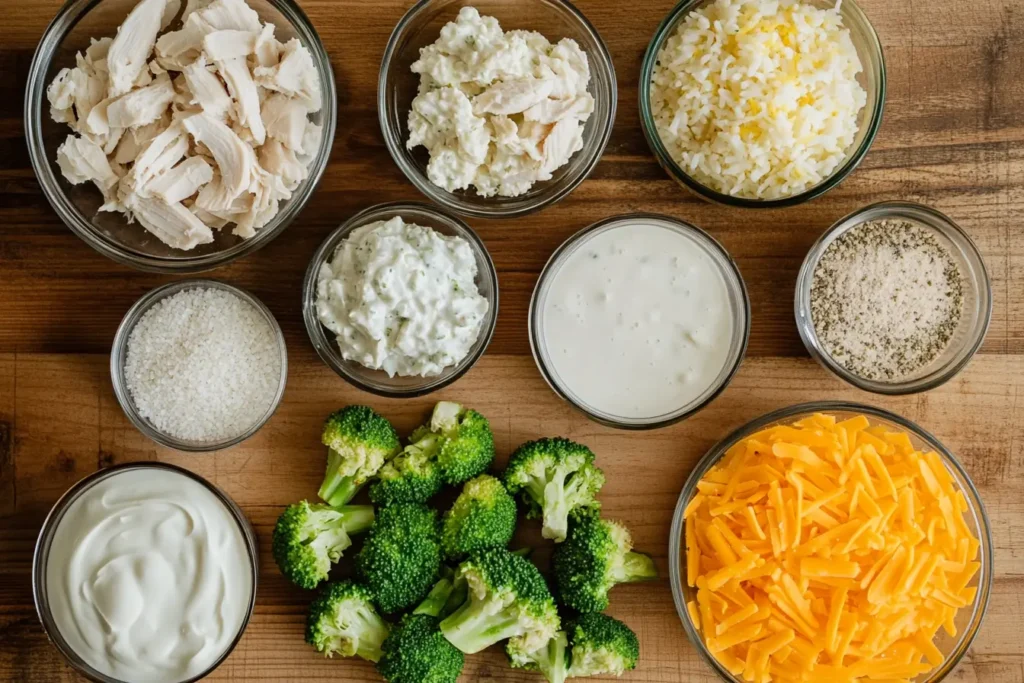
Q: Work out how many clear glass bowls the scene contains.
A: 9